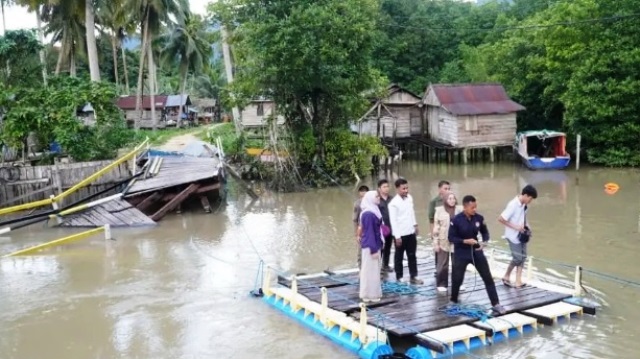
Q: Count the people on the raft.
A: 8